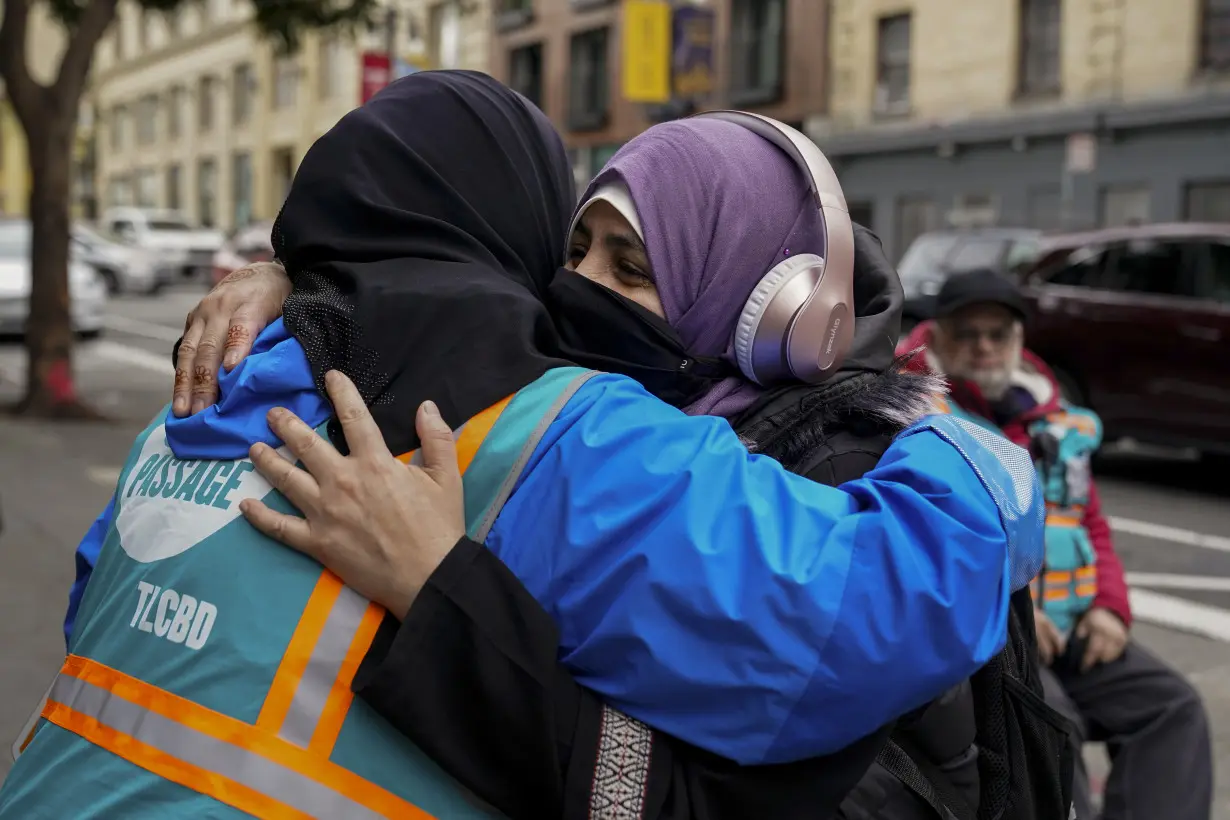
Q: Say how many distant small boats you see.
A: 0